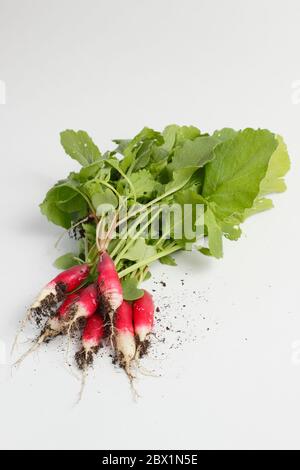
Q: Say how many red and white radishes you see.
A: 7